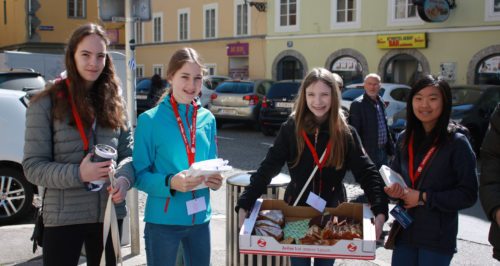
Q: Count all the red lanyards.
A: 4